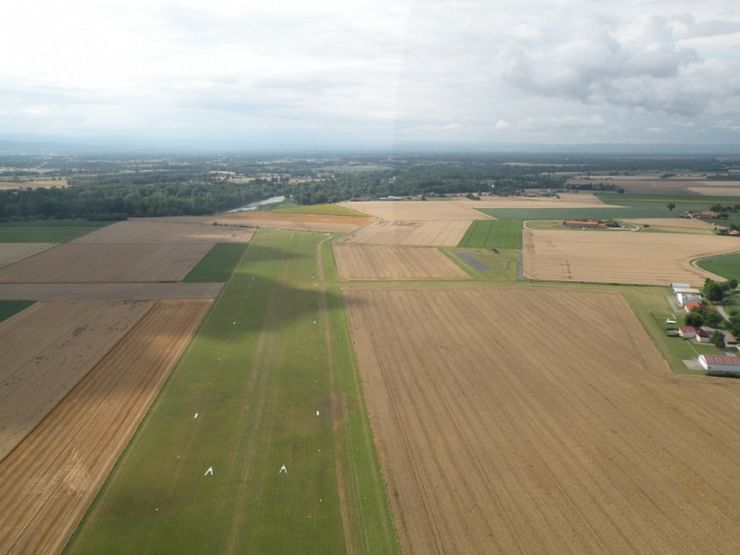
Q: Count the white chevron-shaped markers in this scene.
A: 2